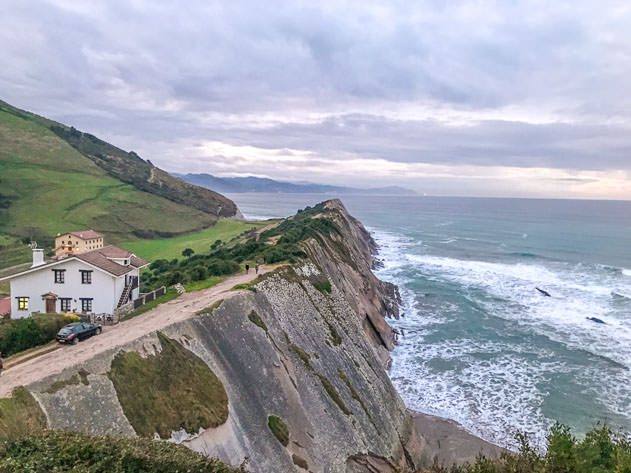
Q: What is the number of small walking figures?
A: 2